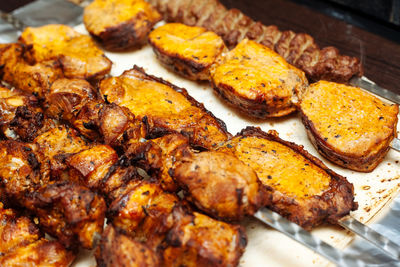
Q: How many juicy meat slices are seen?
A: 7